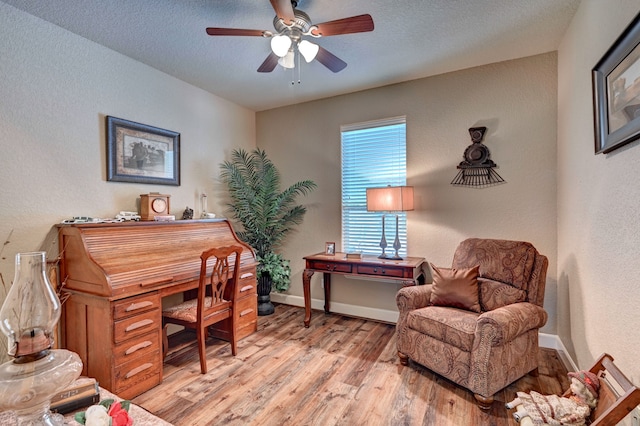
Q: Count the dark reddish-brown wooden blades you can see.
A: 5